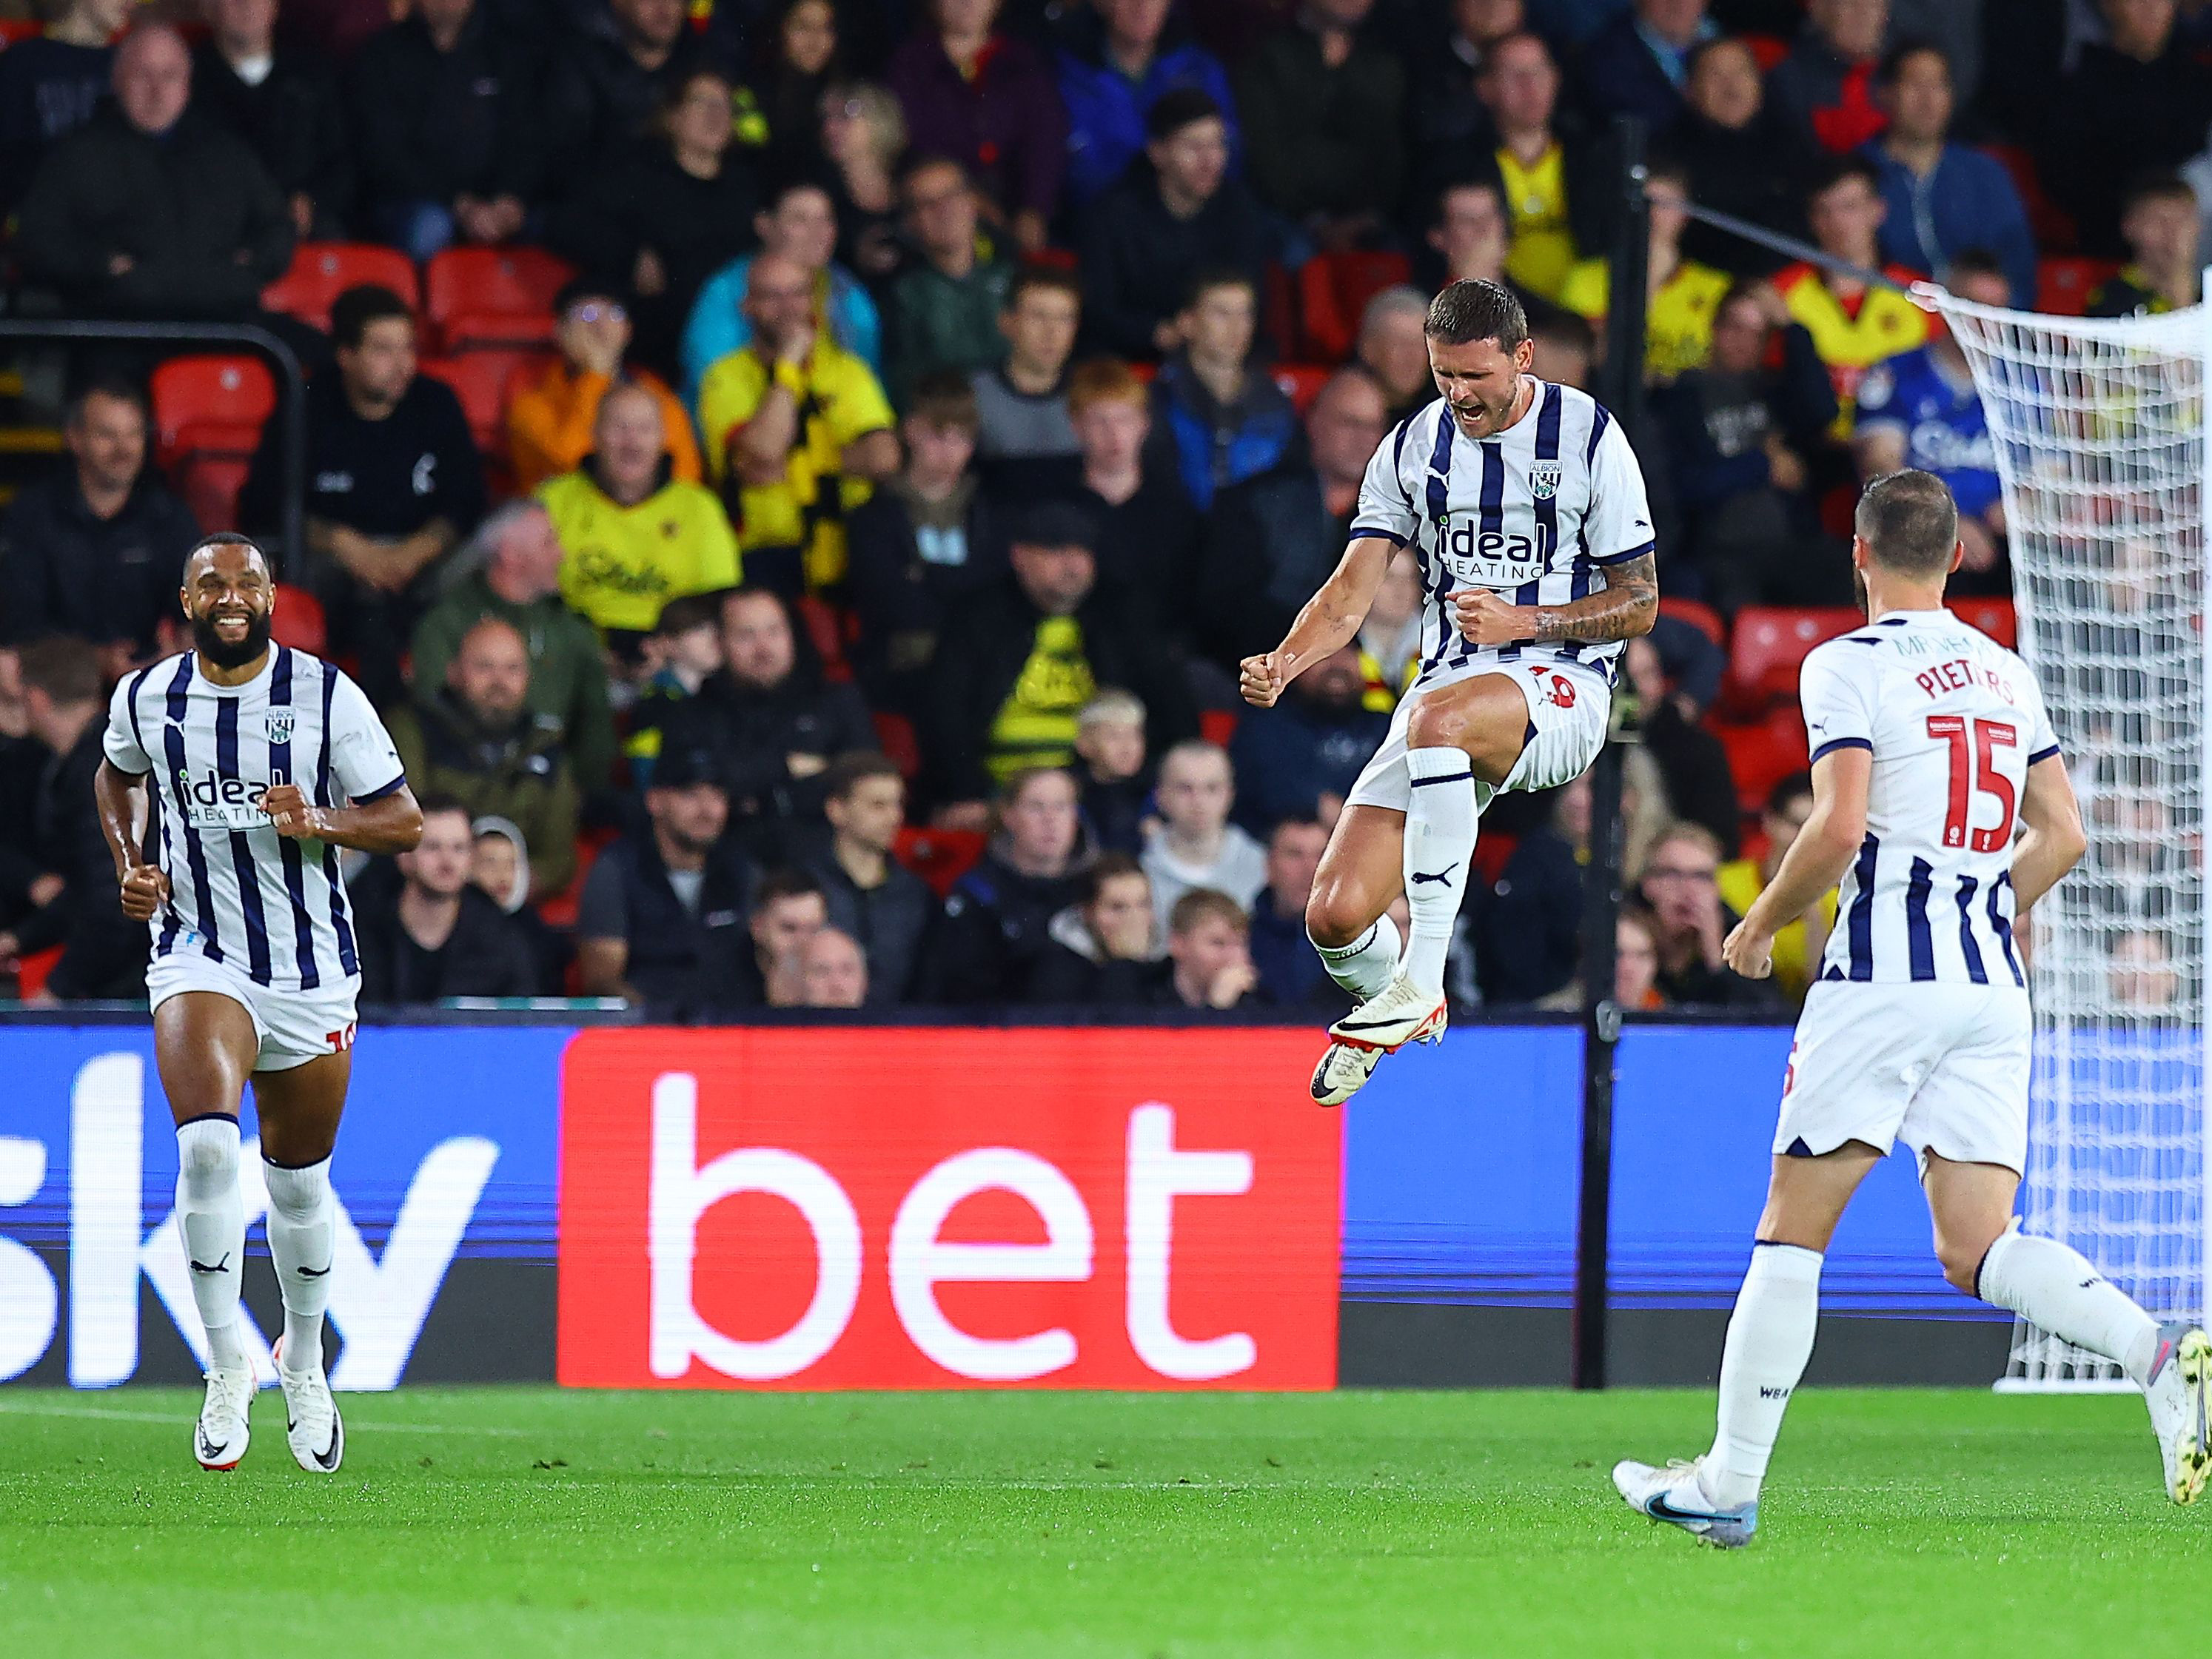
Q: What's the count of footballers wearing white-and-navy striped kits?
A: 3